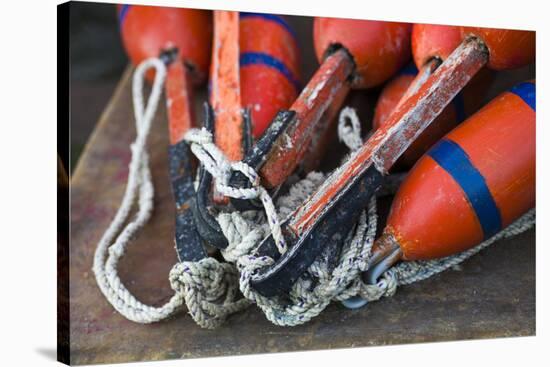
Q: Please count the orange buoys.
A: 7